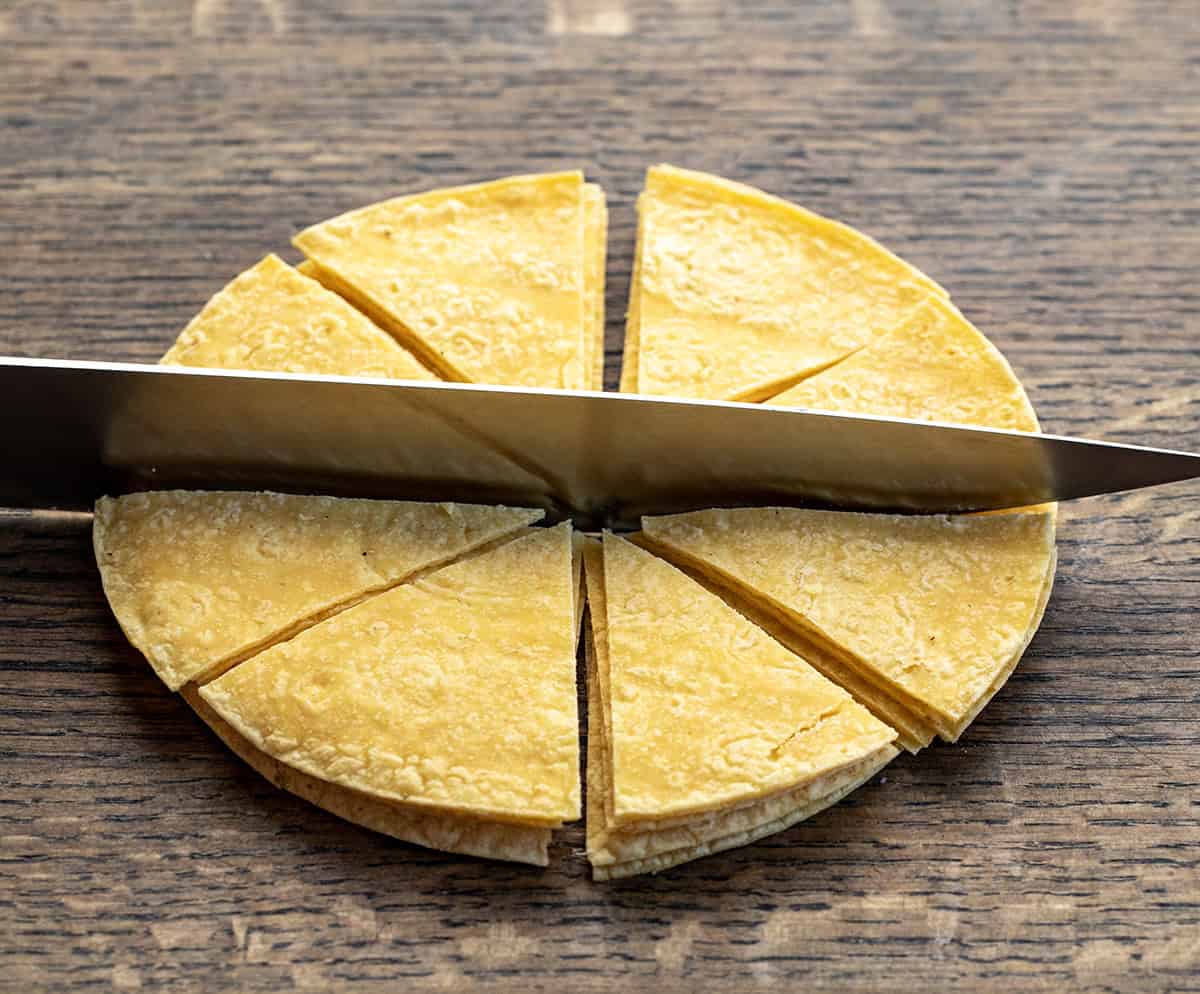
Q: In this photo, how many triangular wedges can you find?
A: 8